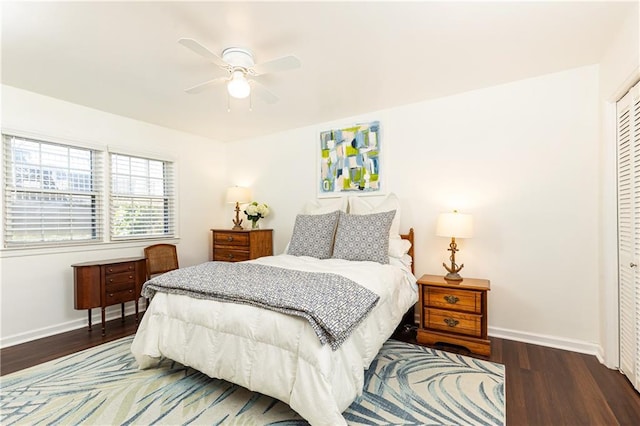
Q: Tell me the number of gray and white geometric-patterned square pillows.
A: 2